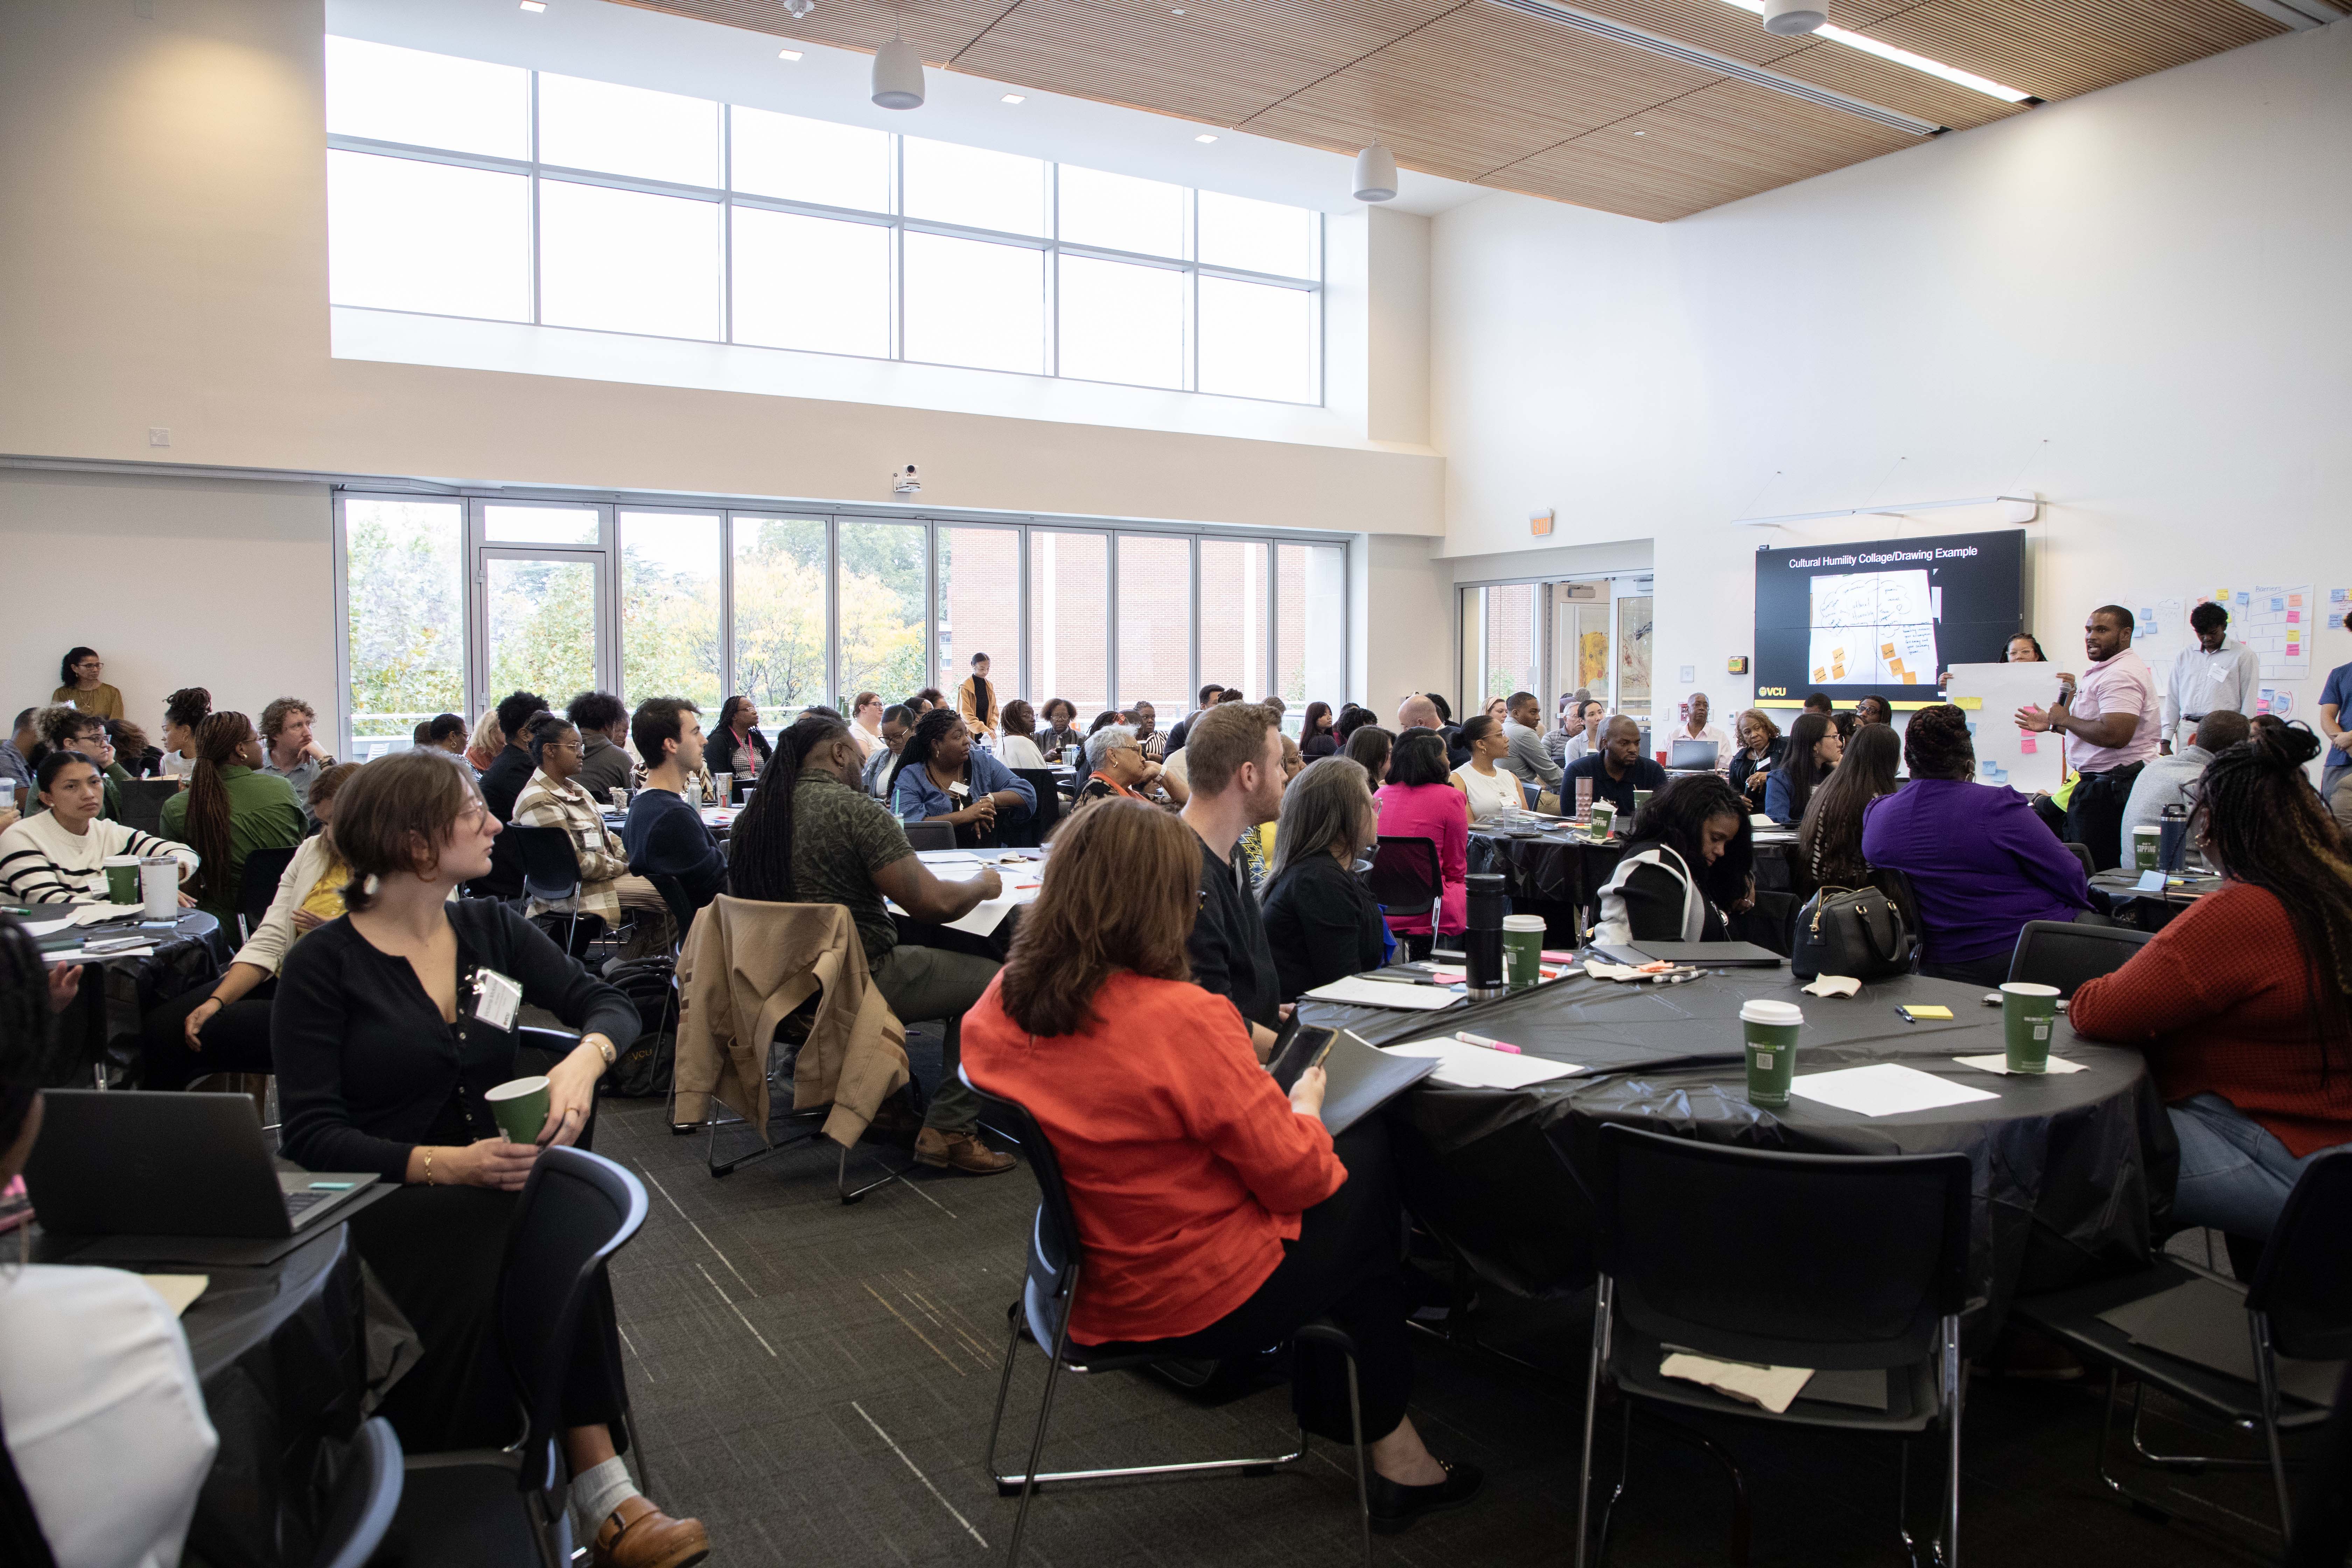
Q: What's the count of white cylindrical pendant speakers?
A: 3